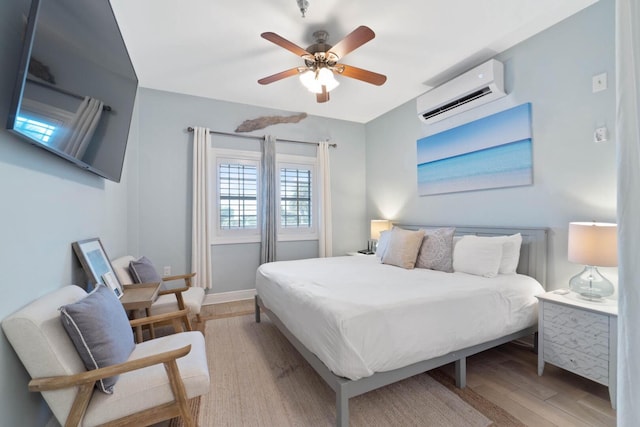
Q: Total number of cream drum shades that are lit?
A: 2